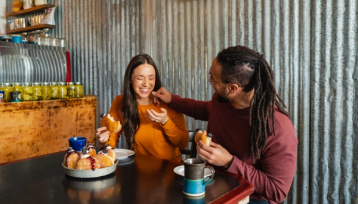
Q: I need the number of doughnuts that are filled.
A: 7